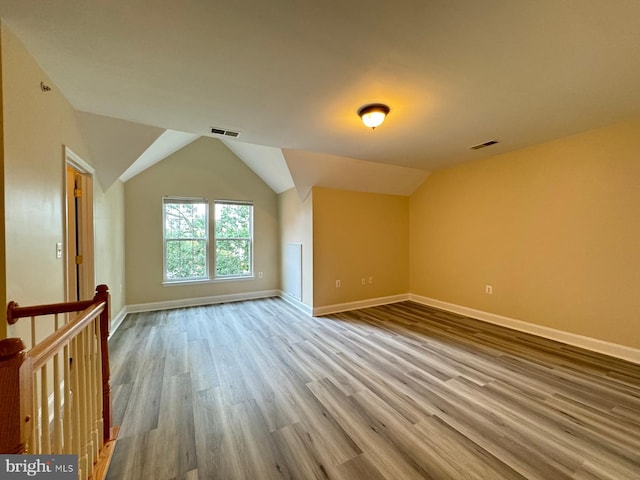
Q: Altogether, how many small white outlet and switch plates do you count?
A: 6